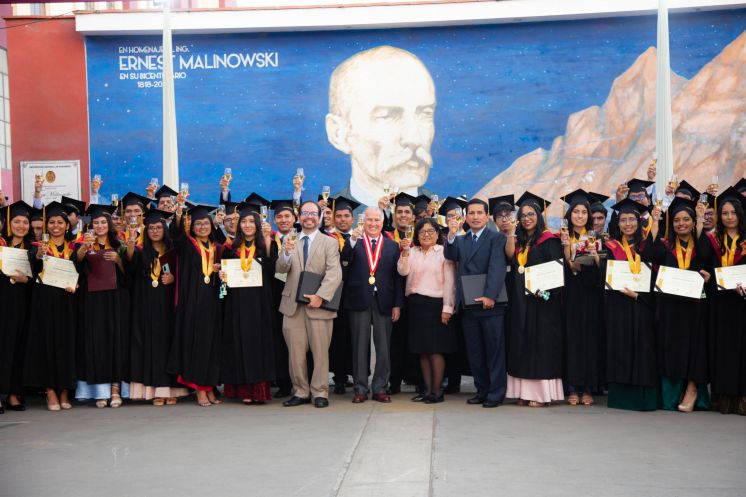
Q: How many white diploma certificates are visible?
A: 7